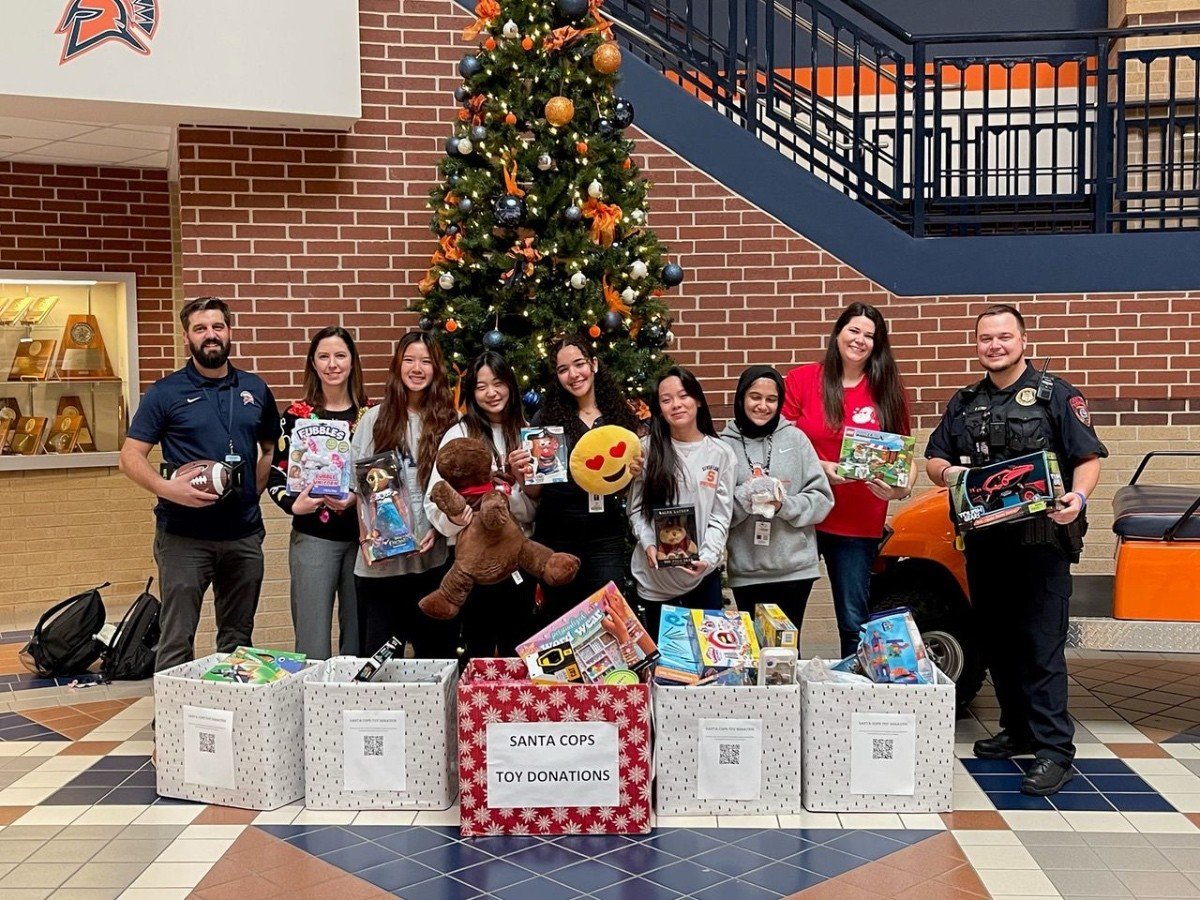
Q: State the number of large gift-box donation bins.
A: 5